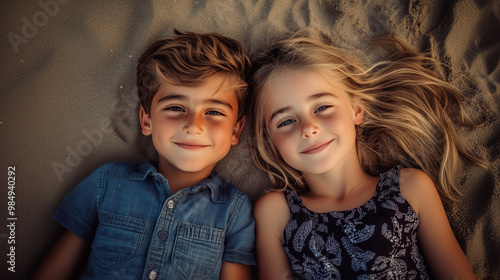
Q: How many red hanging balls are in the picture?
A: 0